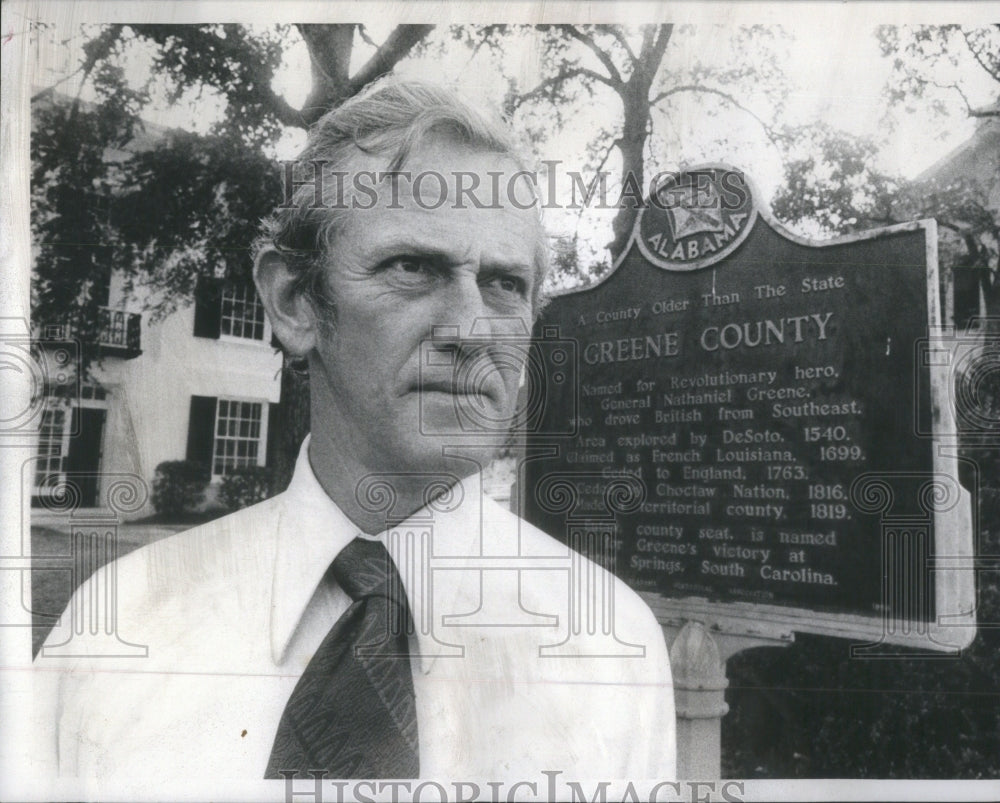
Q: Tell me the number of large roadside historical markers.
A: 1